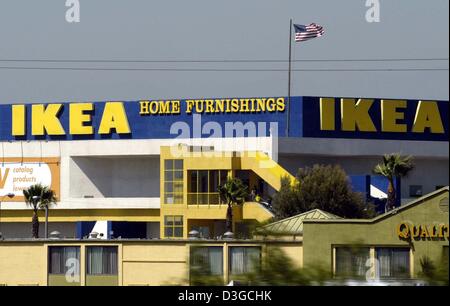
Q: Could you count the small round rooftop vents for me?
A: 3